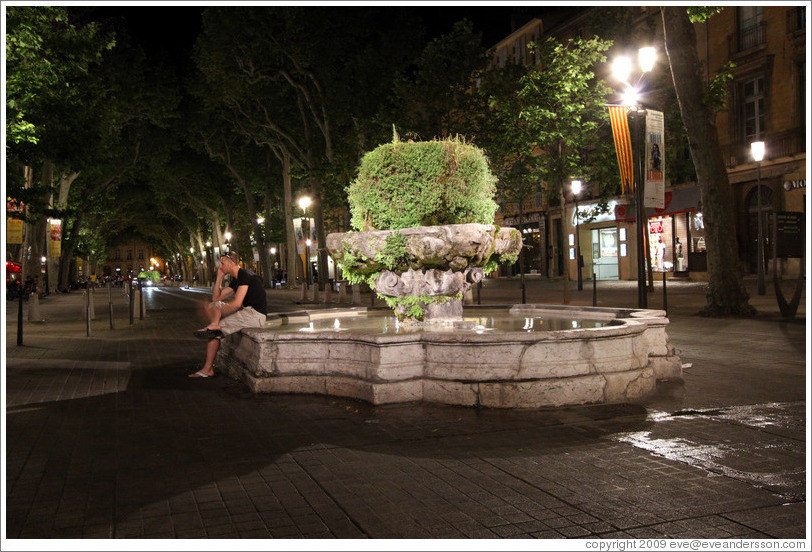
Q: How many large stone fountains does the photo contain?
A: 1